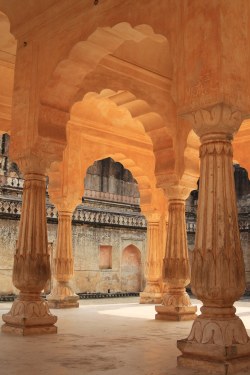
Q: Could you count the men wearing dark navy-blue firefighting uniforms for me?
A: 0